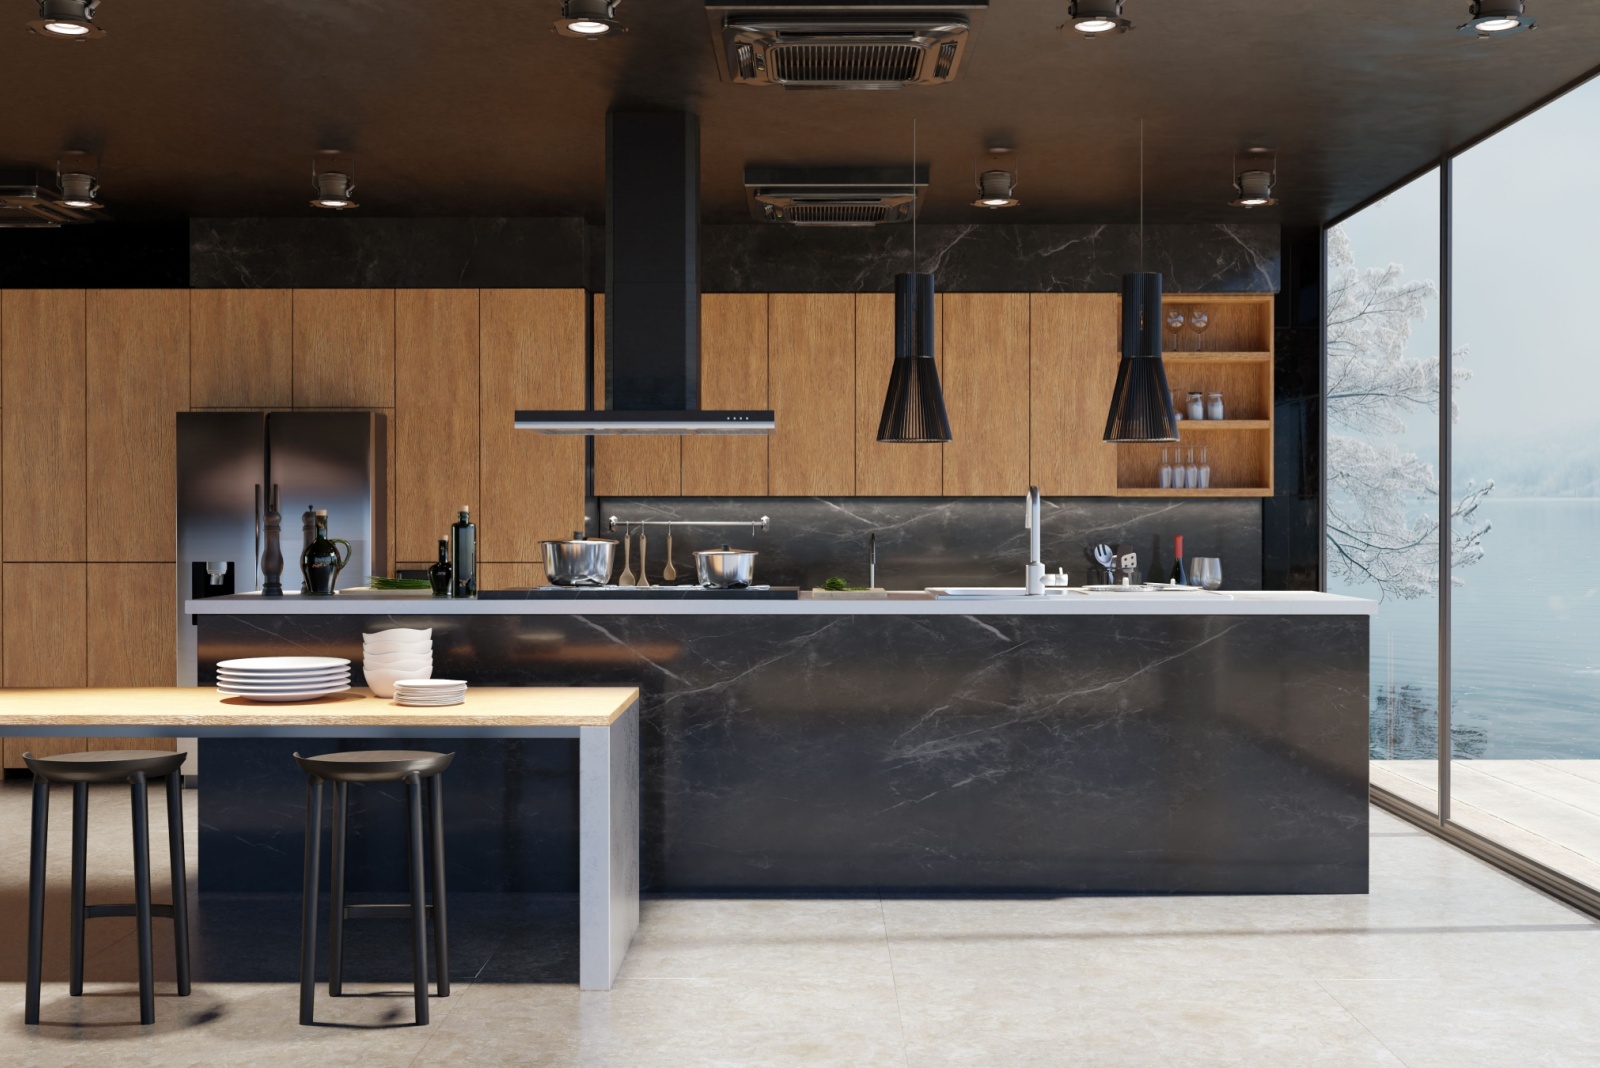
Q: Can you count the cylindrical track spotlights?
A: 8